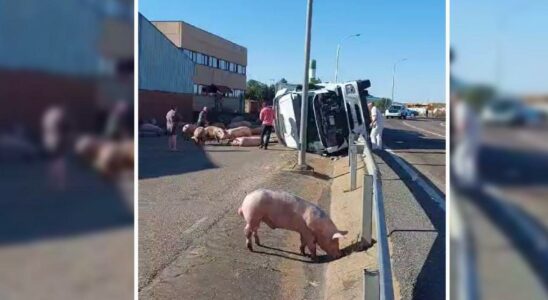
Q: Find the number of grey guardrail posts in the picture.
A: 3